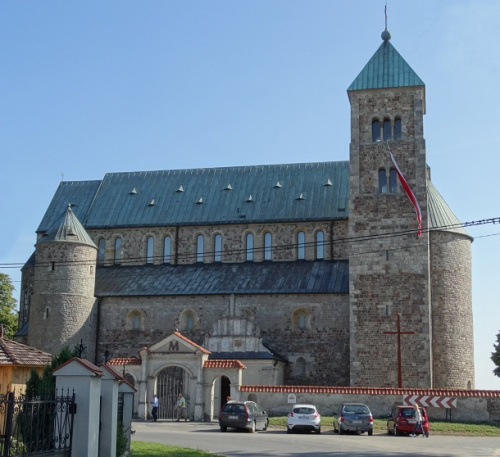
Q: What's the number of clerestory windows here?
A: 10